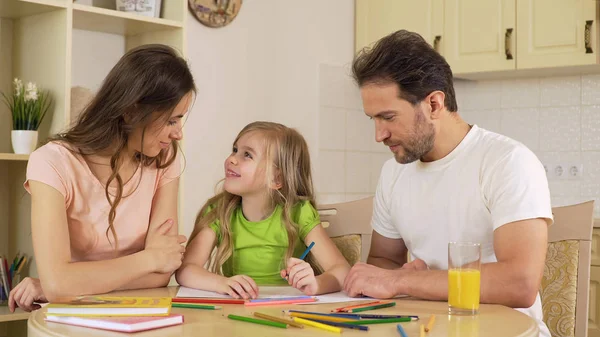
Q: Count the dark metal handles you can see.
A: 3